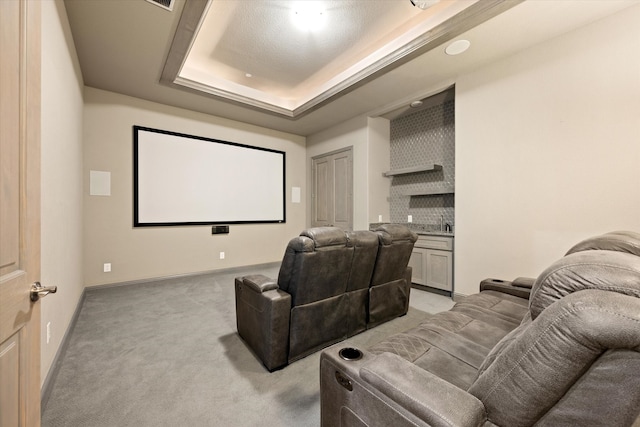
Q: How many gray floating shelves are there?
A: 2